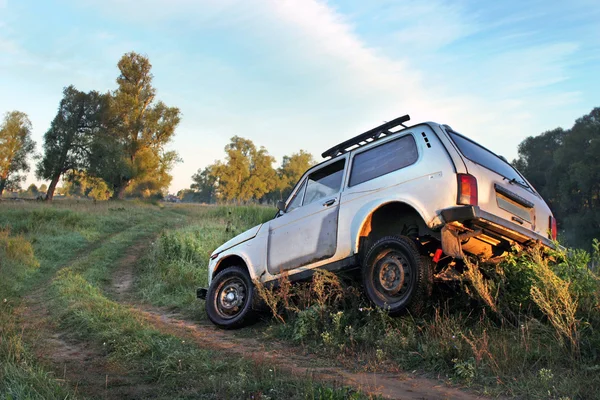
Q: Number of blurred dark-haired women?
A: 0